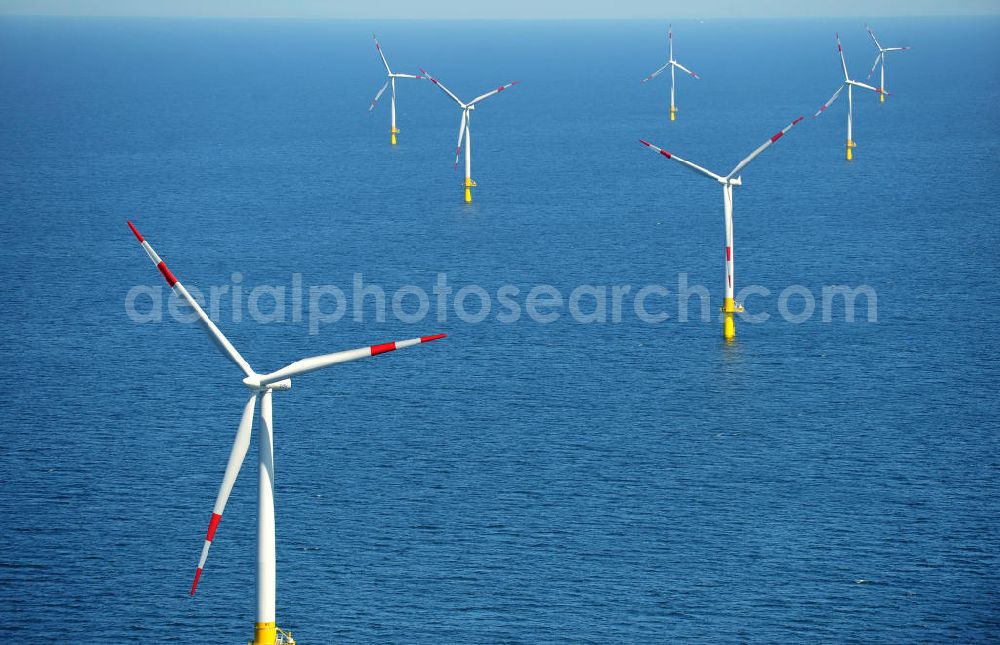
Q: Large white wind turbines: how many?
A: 7